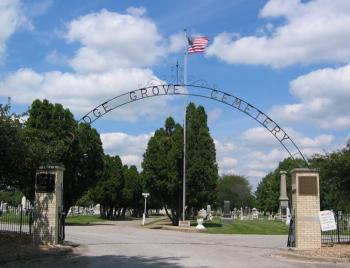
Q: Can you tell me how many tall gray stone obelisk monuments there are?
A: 1